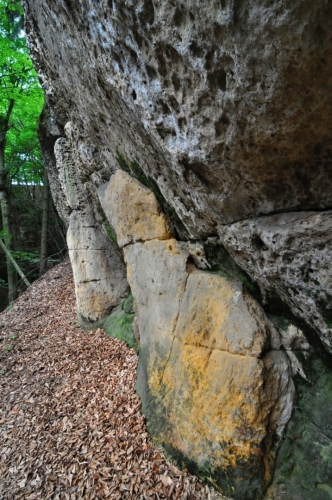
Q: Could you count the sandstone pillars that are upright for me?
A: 2